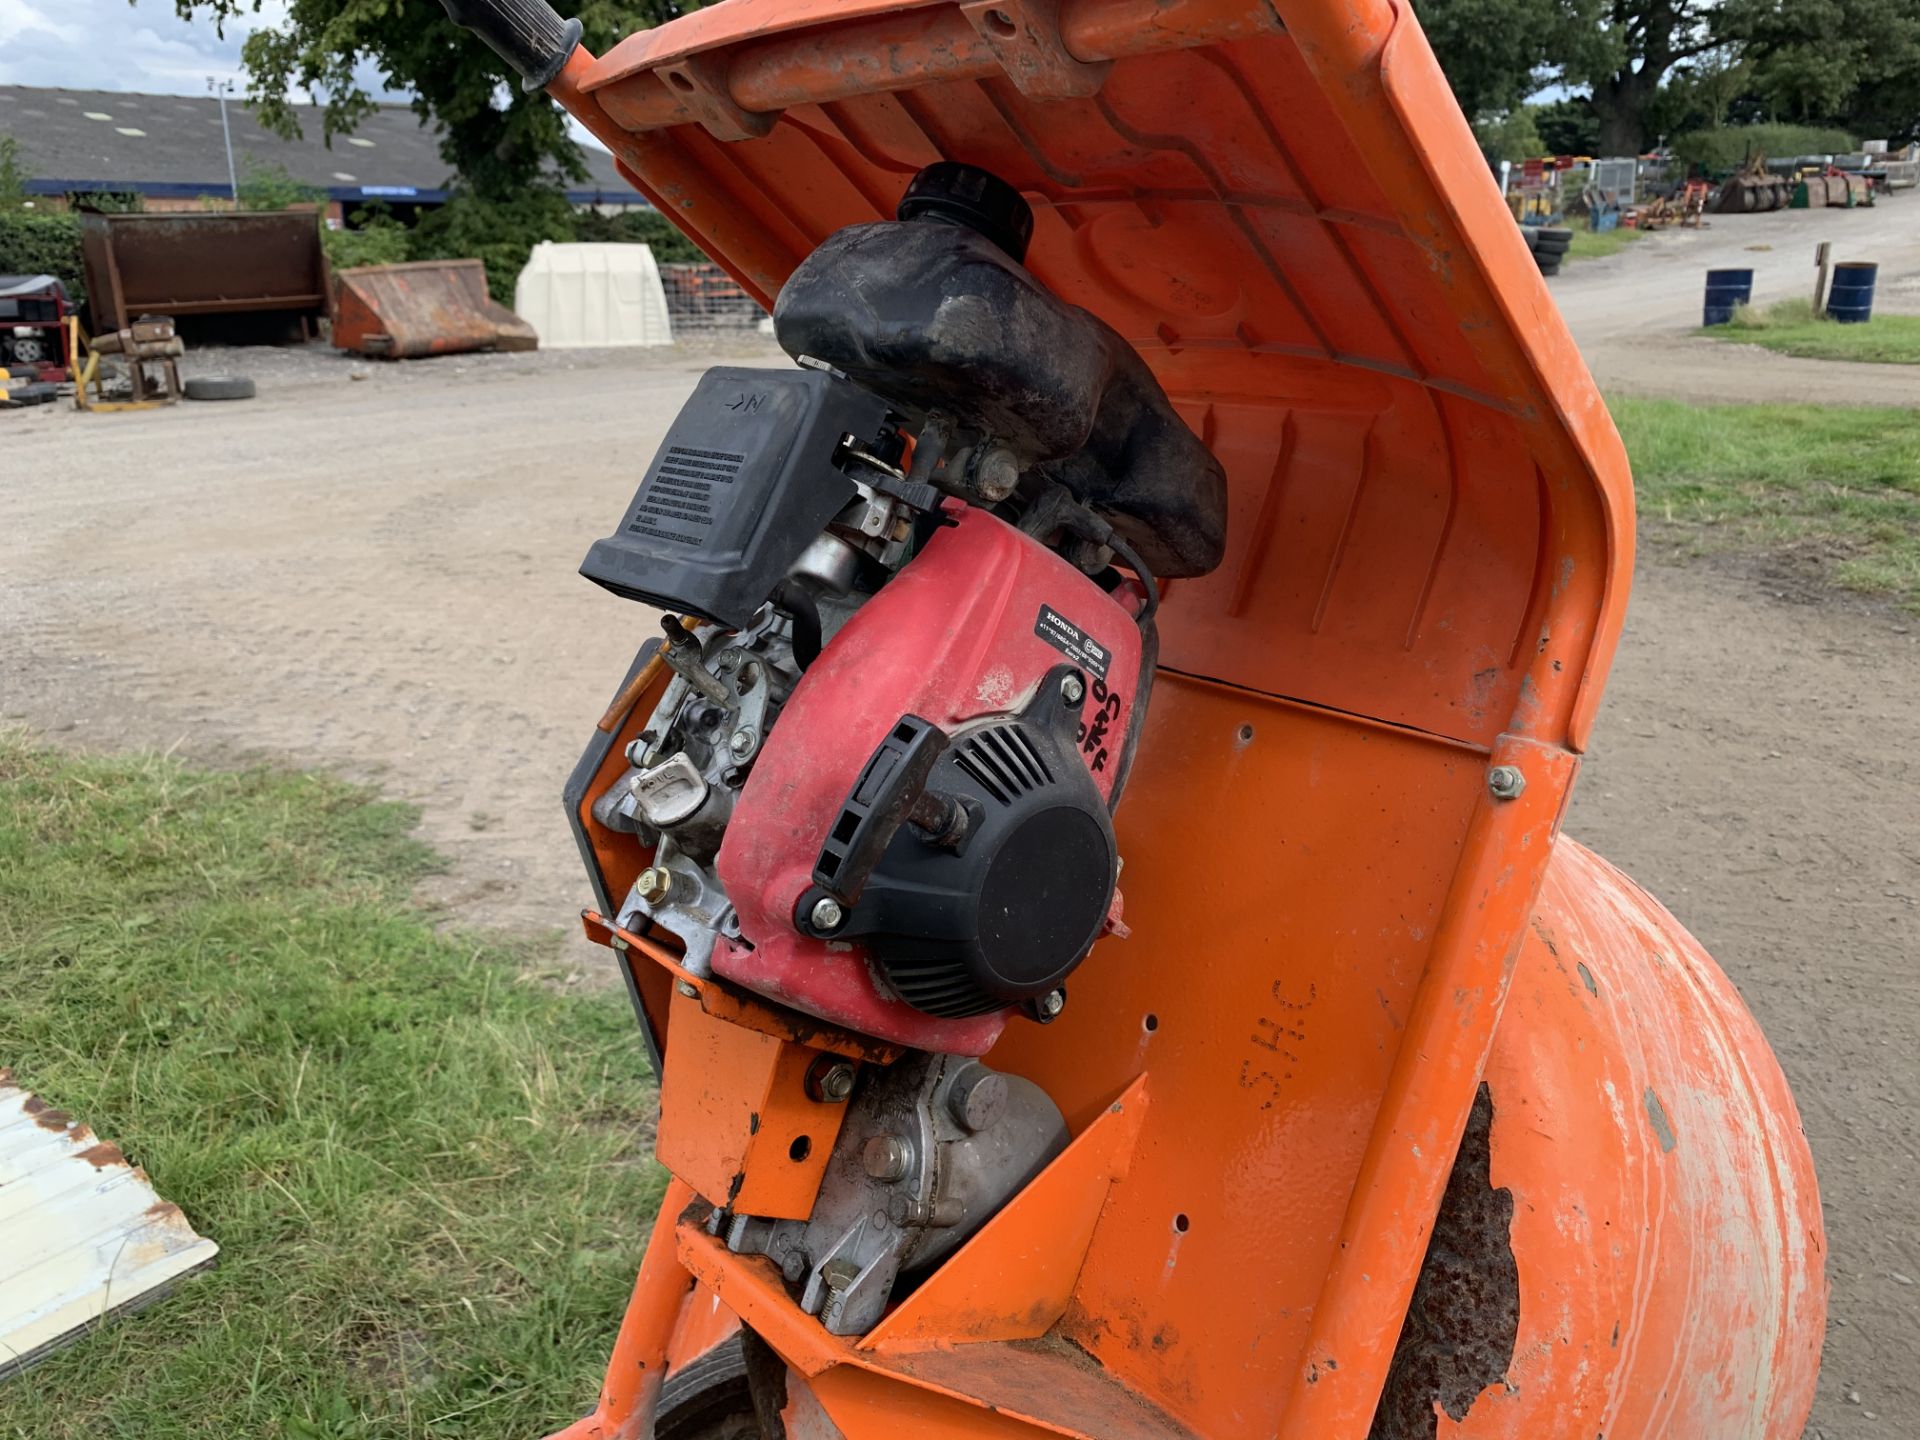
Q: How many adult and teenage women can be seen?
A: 0